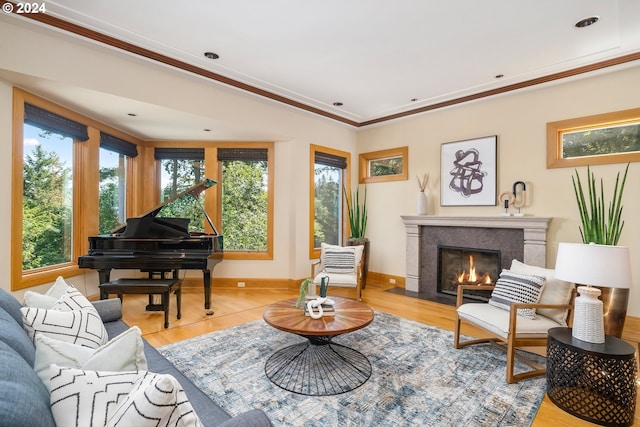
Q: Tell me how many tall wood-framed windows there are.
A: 5